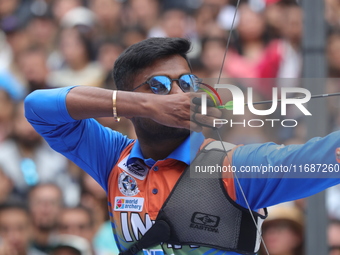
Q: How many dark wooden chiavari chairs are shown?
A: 0